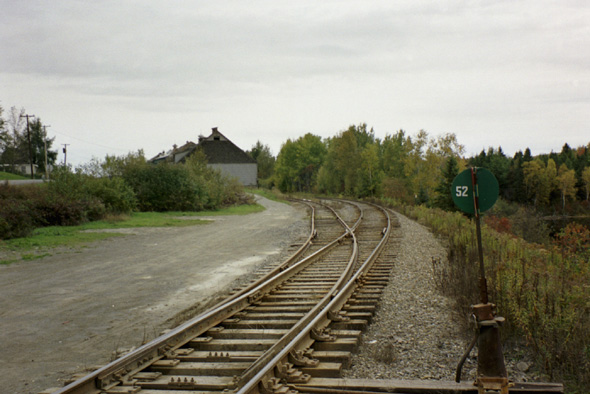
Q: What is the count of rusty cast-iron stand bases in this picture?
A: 1